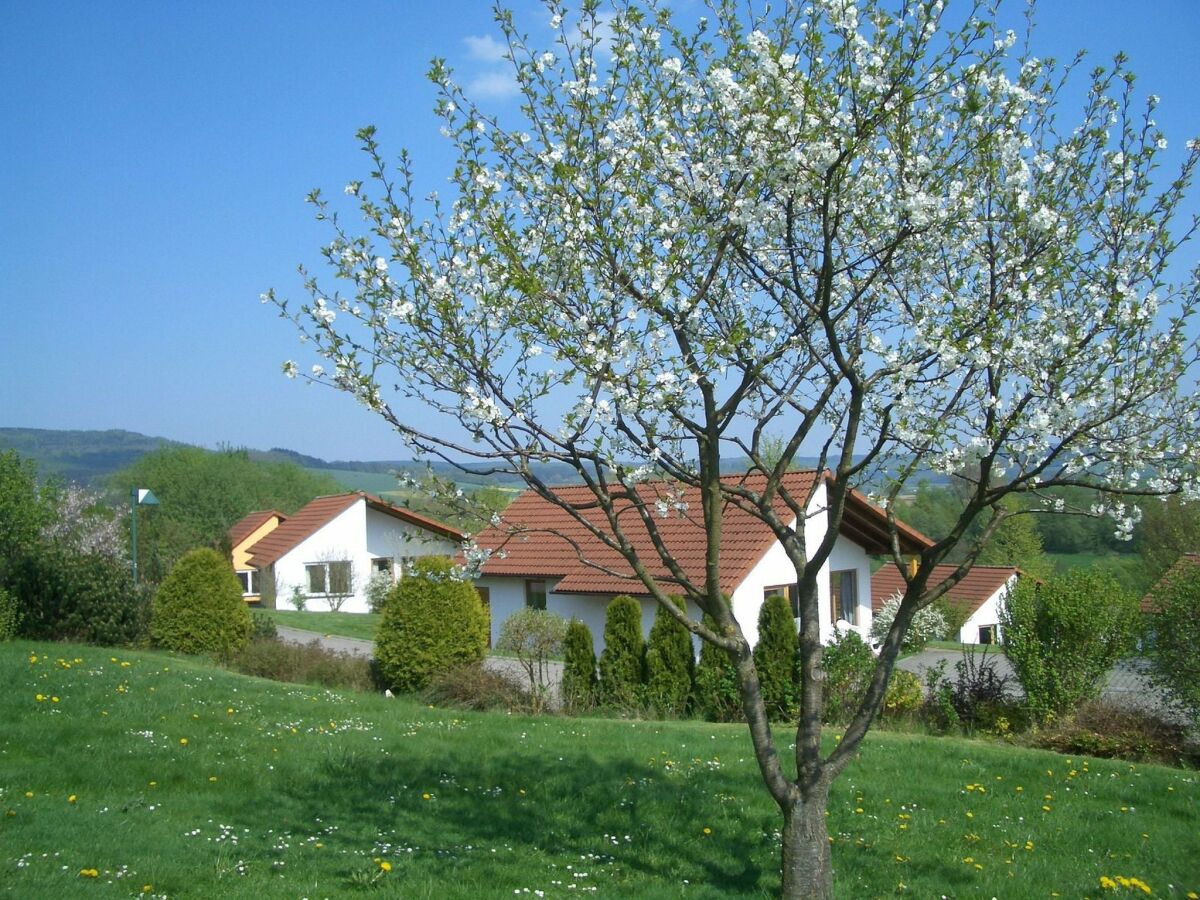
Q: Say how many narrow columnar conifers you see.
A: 5